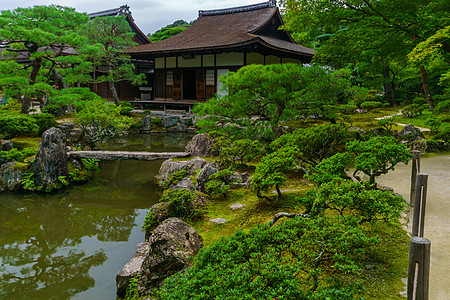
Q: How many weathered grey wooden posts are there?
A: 3